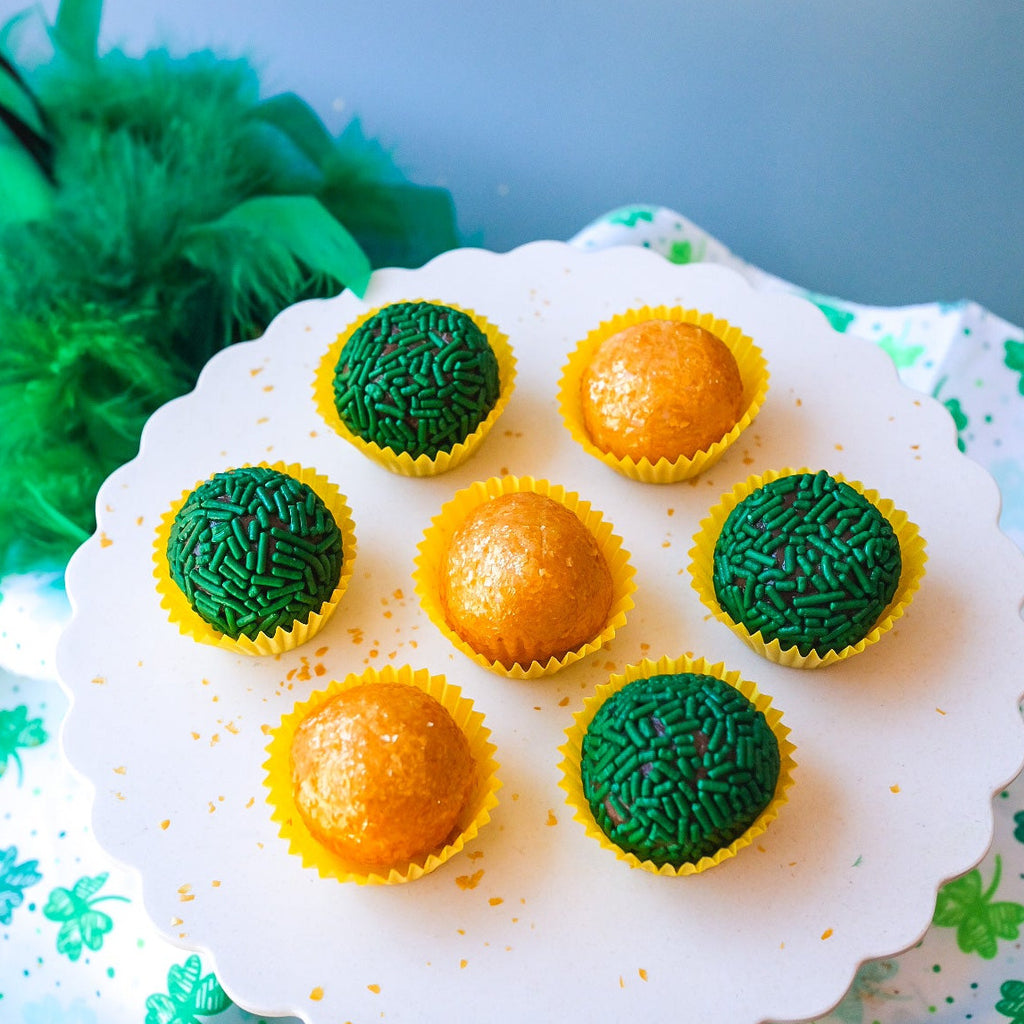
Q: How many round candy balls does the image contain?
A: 7